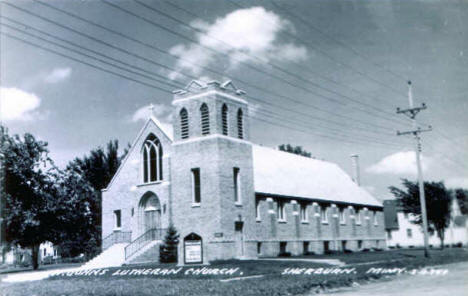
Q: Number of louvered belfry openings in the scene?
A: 4